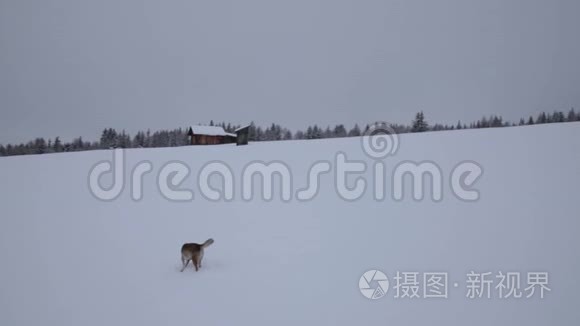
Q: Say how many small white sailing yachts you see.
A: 0